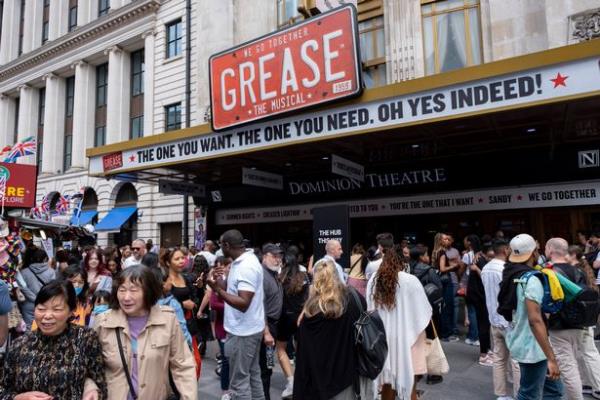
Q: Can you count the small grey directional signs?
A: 3